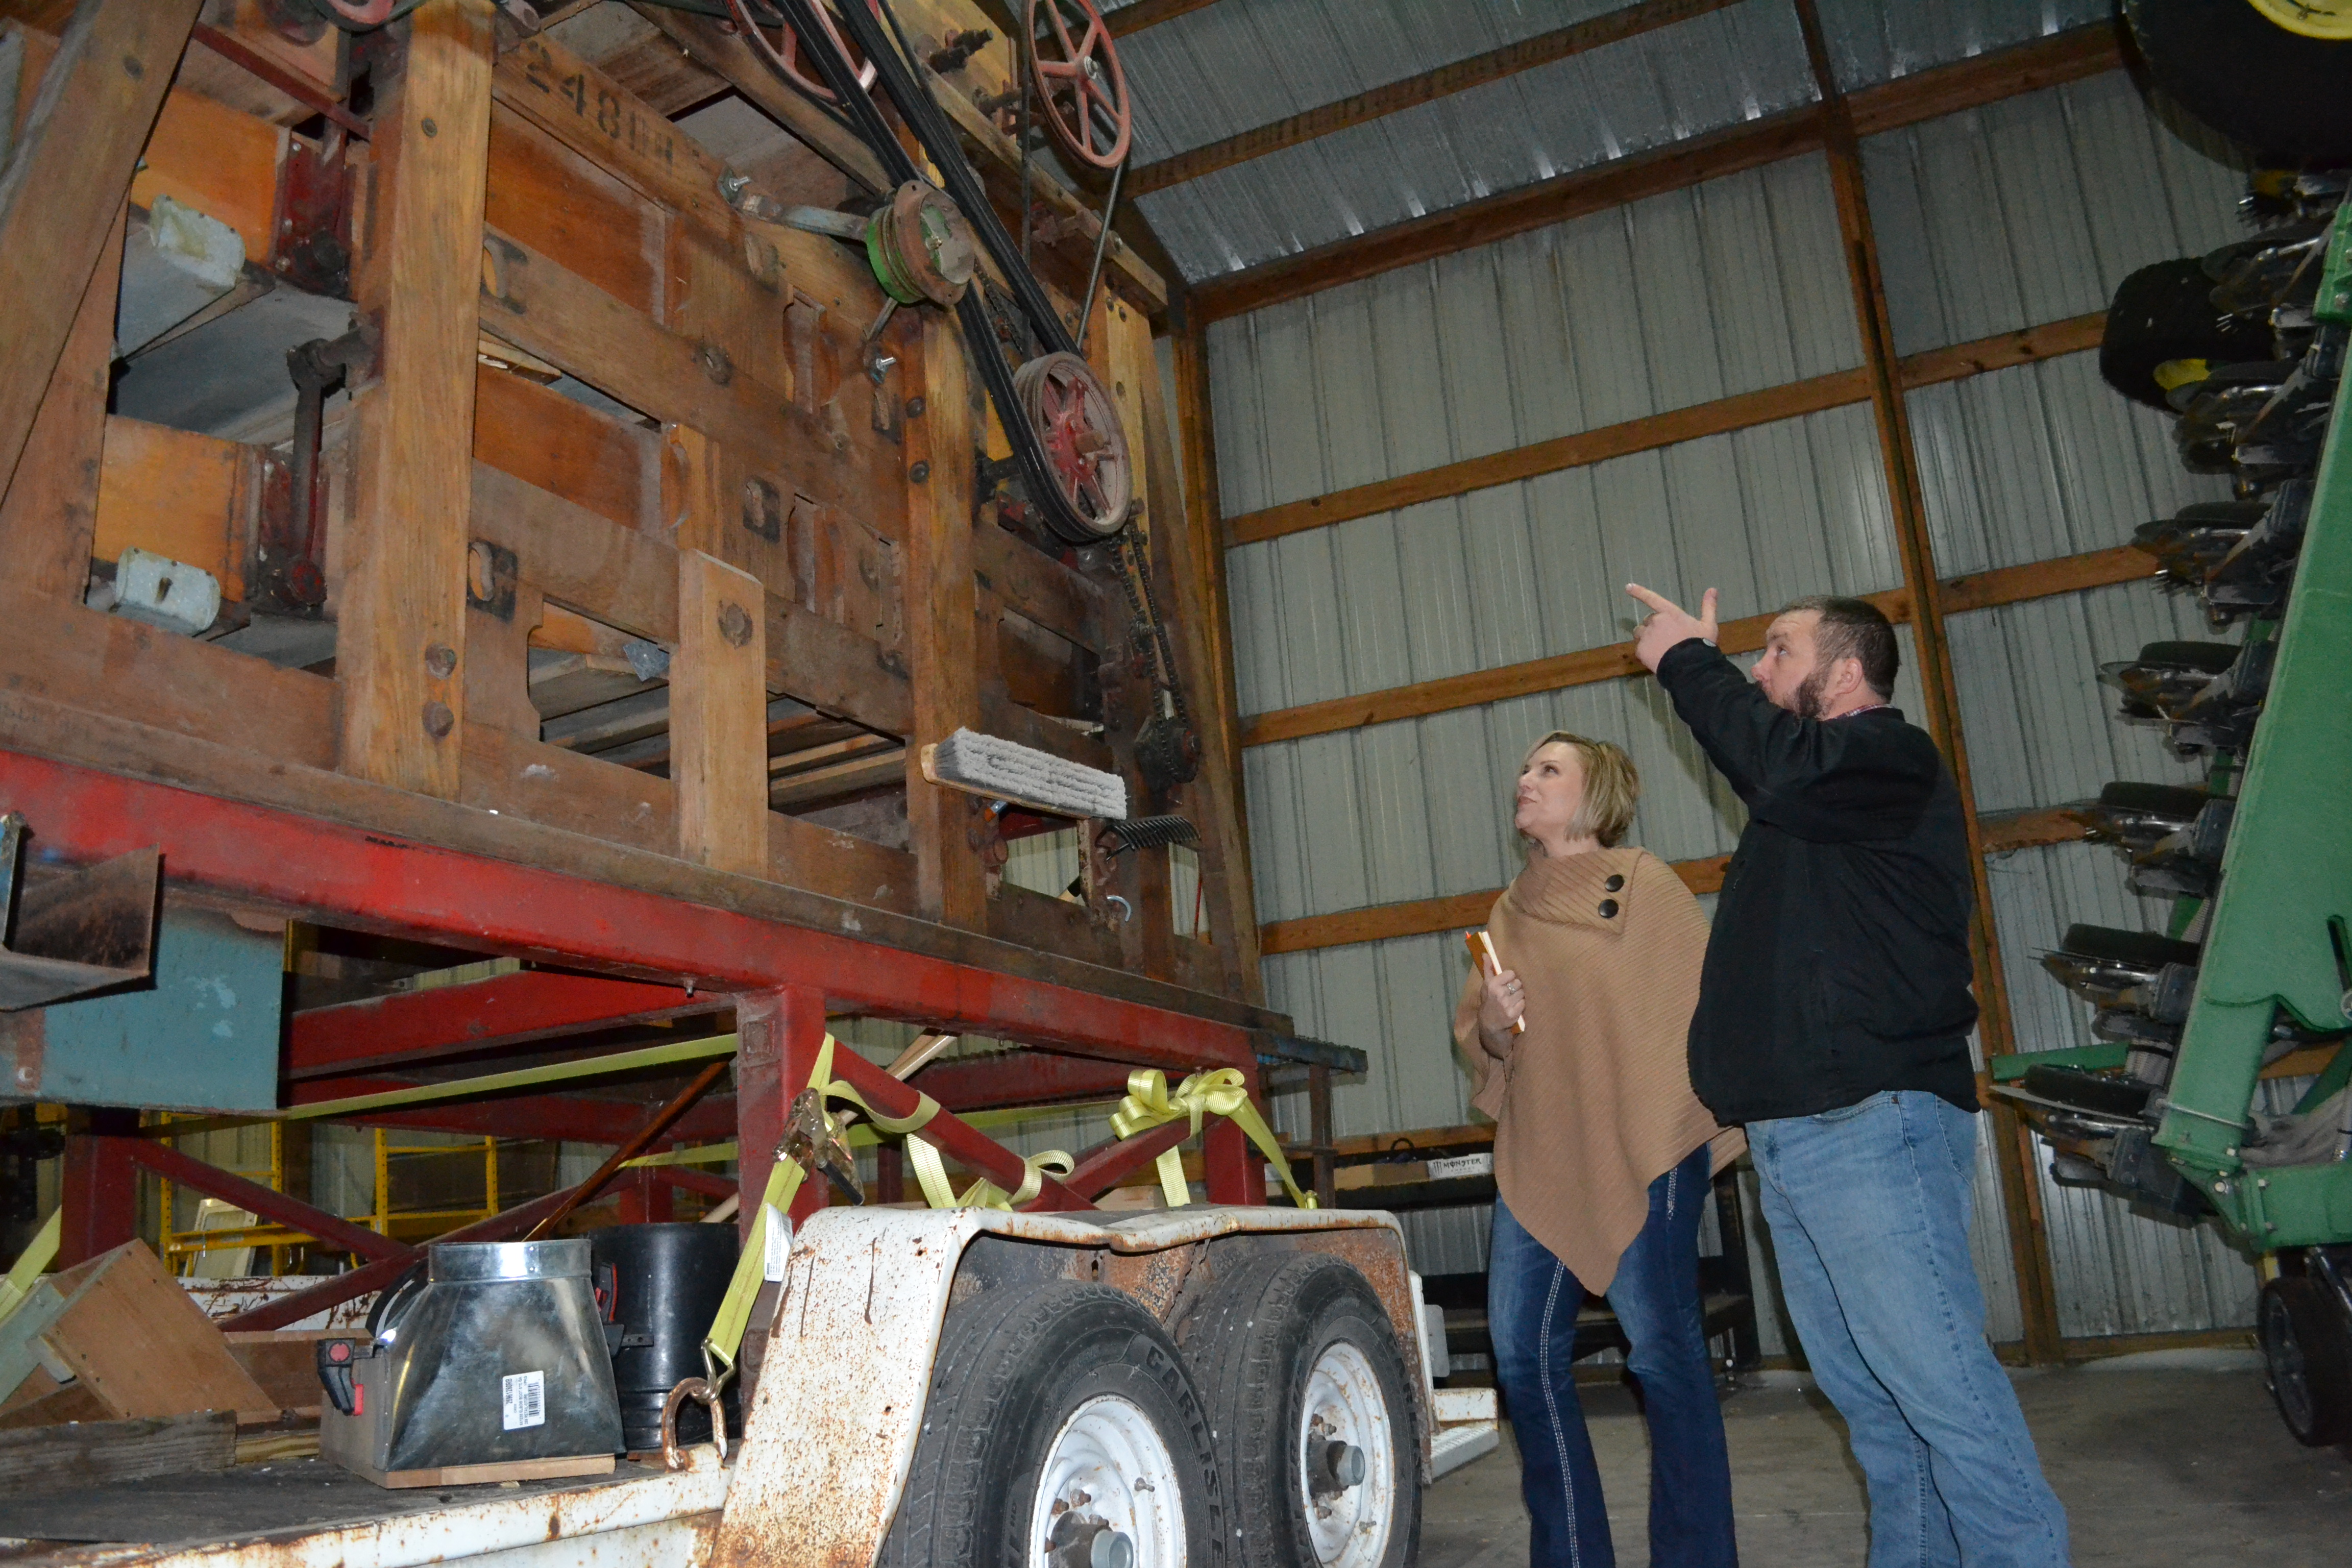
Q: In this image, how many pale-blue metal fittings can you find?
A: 2